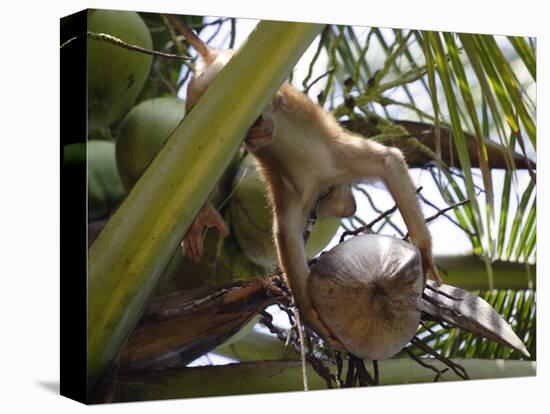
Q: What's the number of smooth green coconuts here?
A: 4